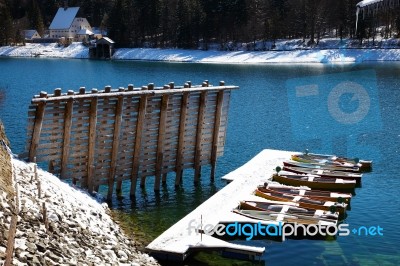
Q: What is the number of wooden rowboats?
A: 9